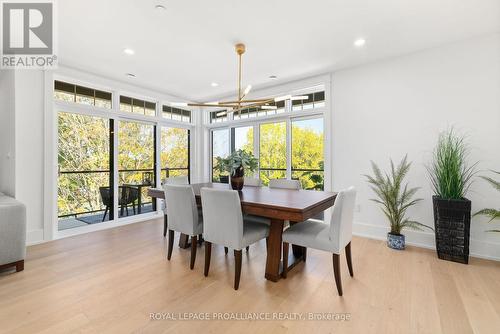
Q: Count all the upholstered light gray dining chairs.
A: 6